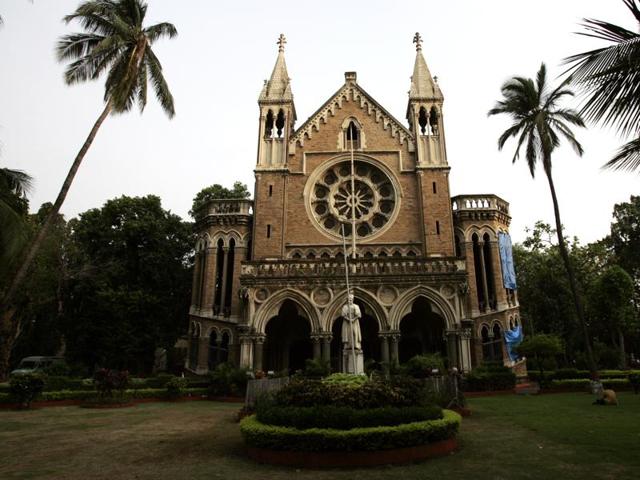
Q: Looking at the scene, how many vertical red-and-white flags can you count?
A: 0